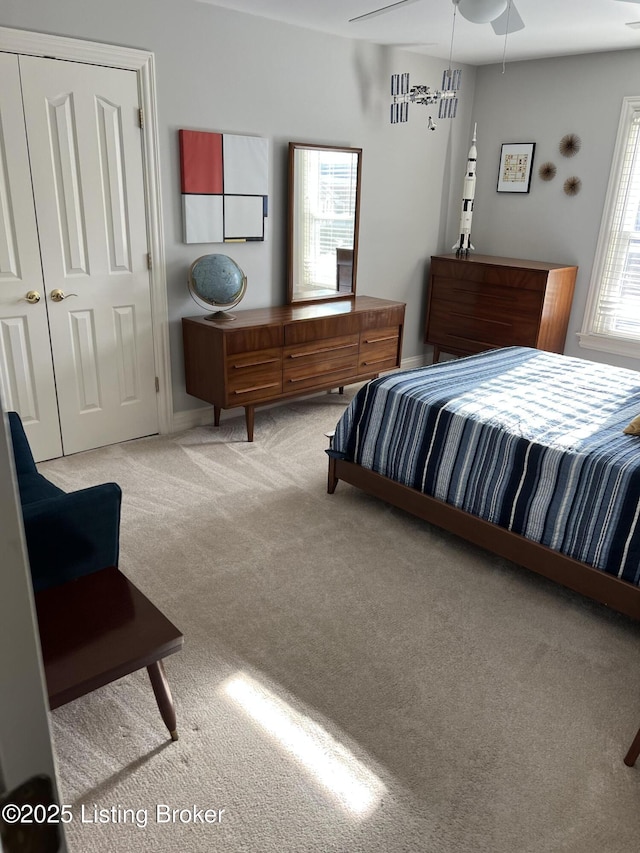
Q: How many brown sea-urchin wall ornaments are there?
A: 3